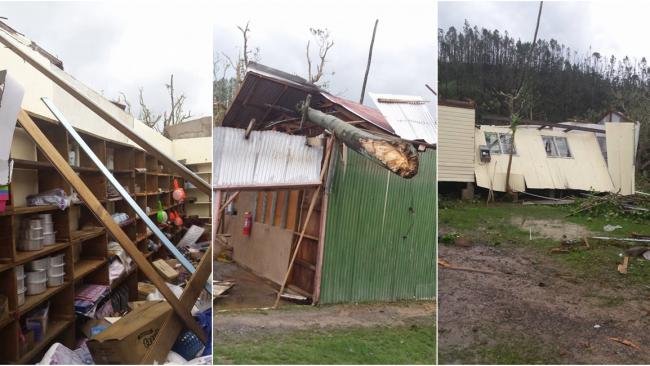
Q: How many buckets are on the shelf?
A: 15